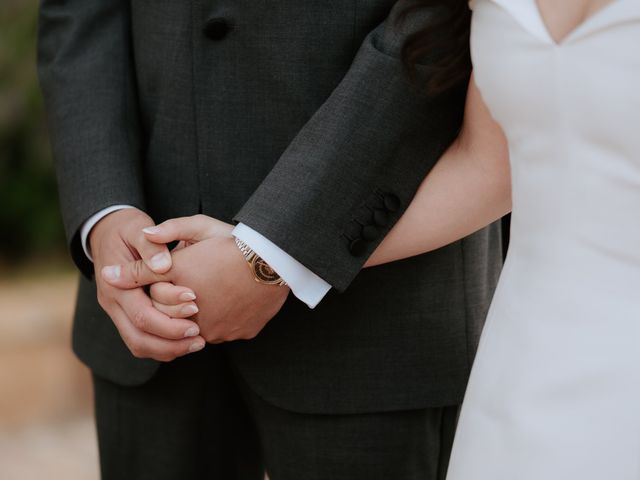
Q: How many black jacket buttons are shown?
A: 5